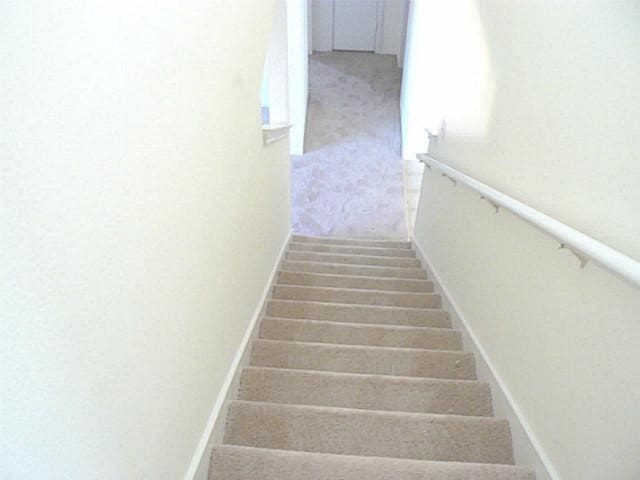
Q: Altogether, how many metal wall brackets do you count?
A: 4